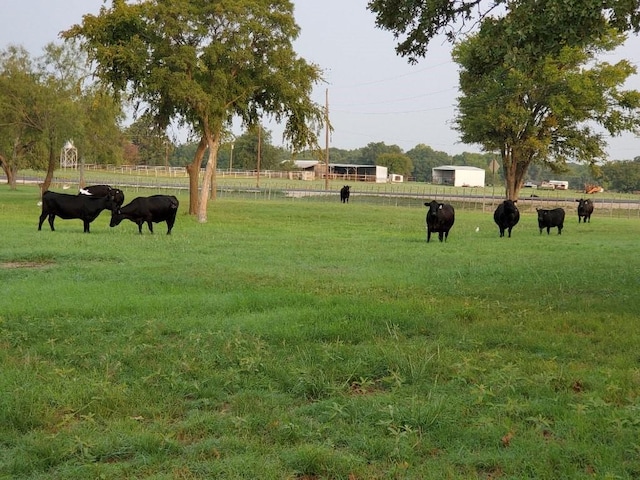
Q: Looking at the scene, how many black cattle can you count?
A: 8